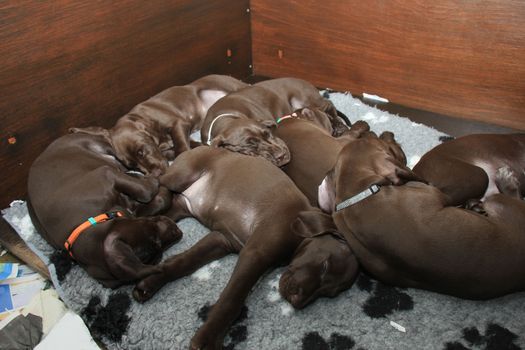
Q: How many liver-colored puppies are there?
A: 7